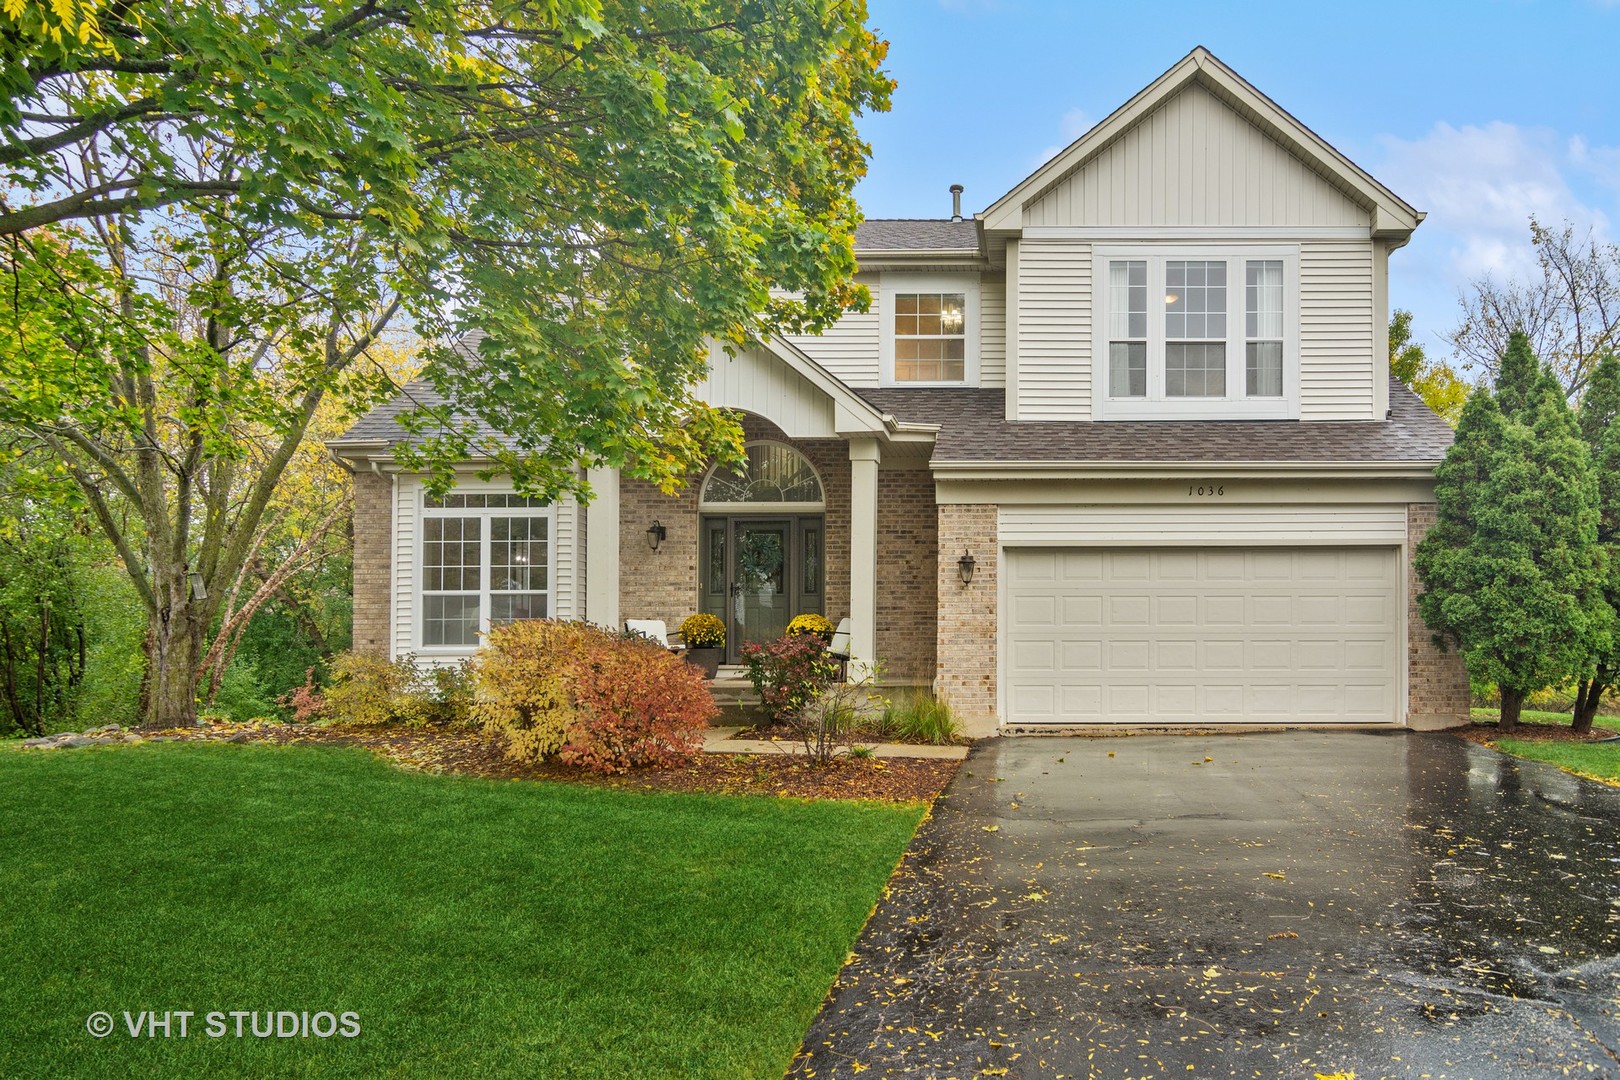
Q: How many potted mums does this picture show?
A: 2